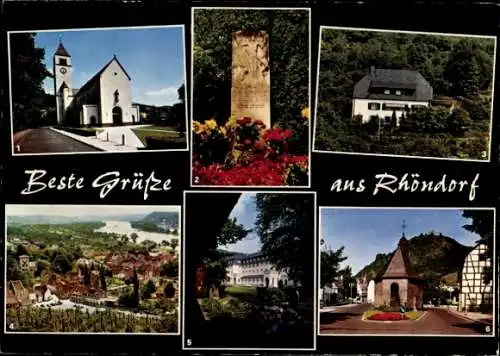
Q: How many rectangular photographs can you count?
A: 6